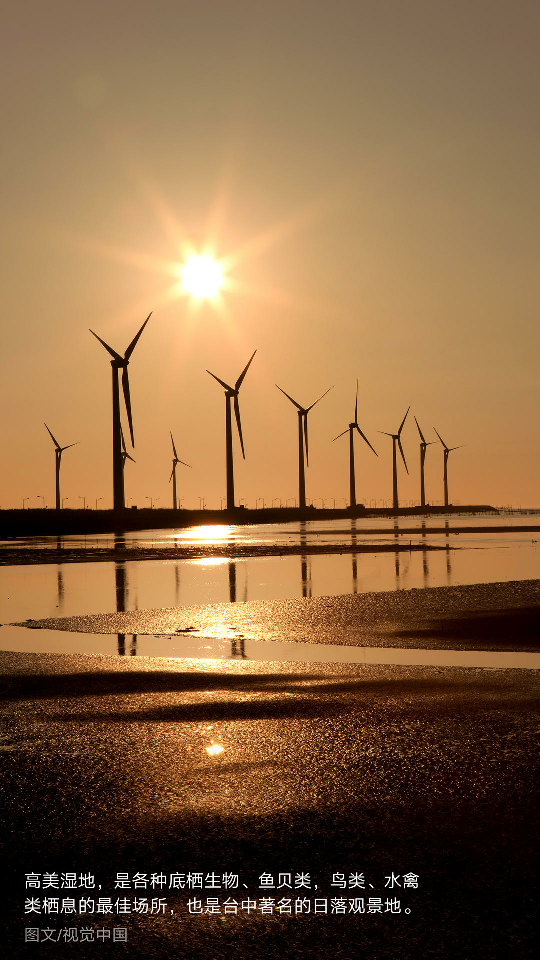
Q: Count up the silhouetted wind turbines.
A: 10